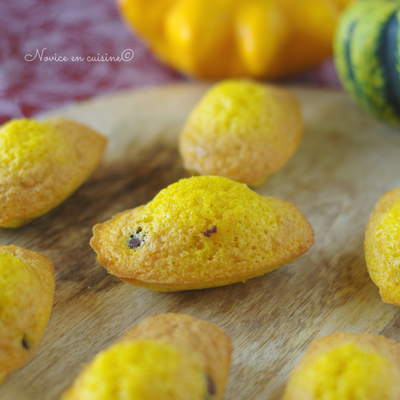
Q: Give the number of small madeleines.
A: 7